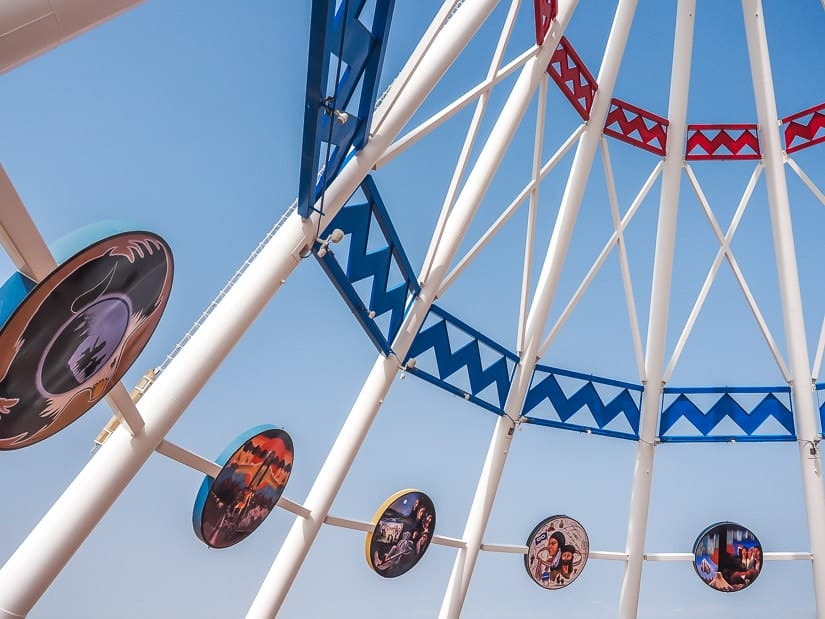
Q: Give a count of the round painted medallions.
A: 5